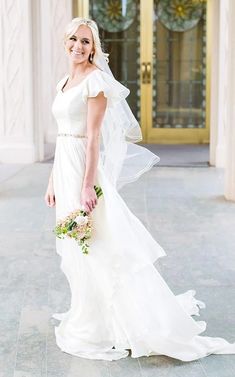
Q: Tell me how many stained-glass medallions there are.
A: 2